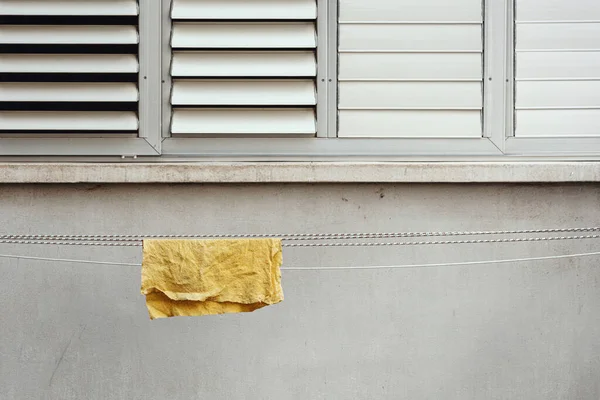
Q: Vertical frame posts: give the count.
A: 3